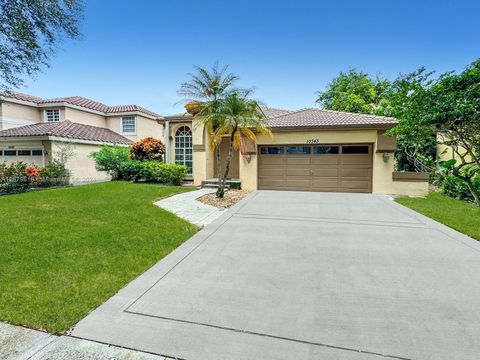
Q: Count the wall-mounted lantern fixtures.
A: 2